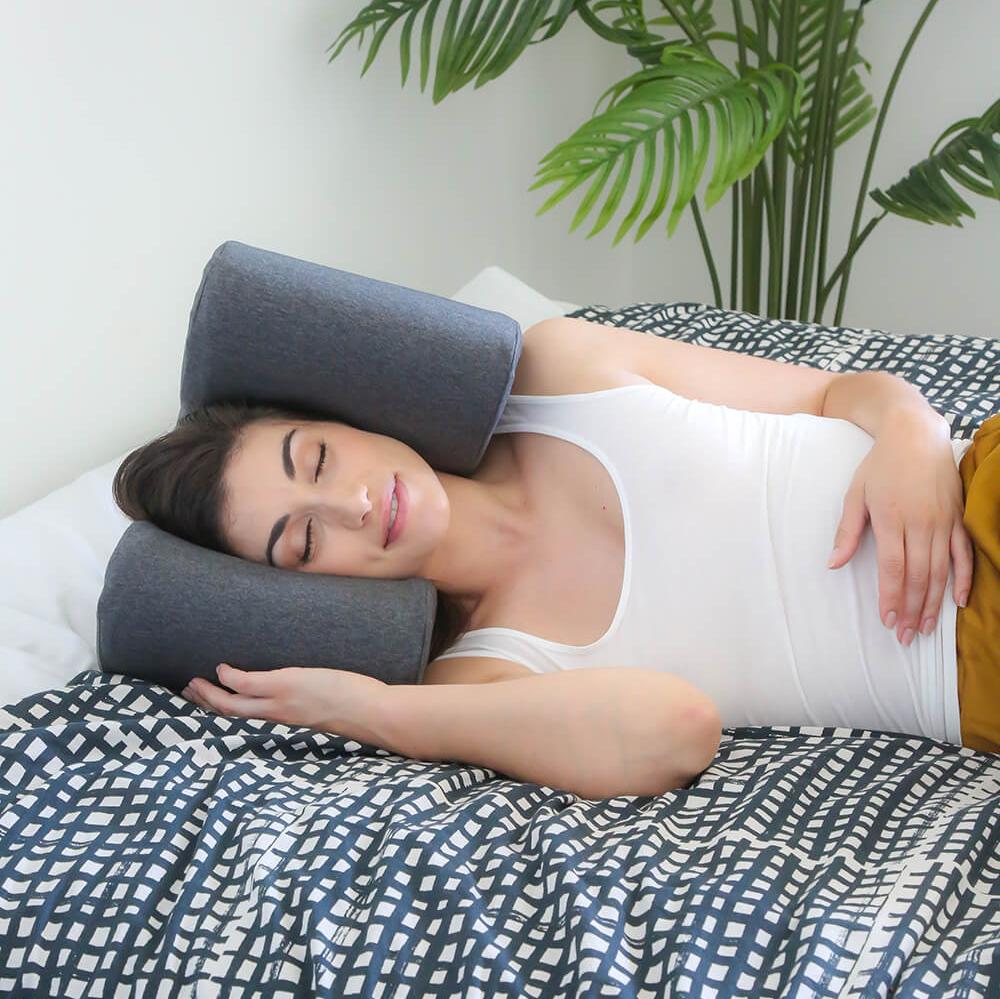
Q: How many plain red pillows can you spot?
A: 0